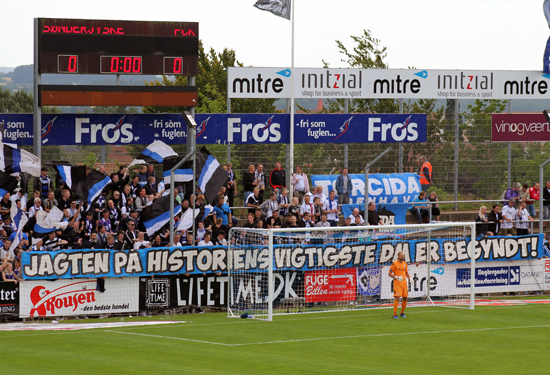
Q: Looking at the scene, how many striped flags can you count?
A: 11